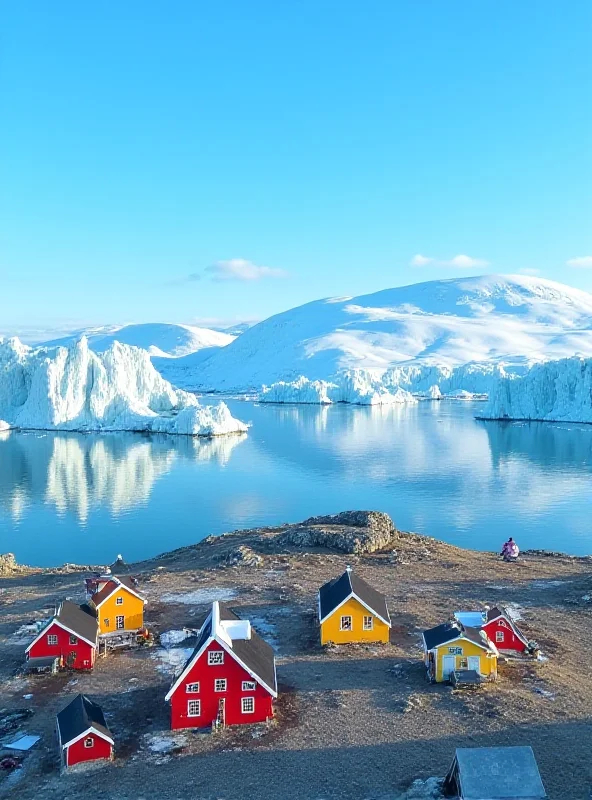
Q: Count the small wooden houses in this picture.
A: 7